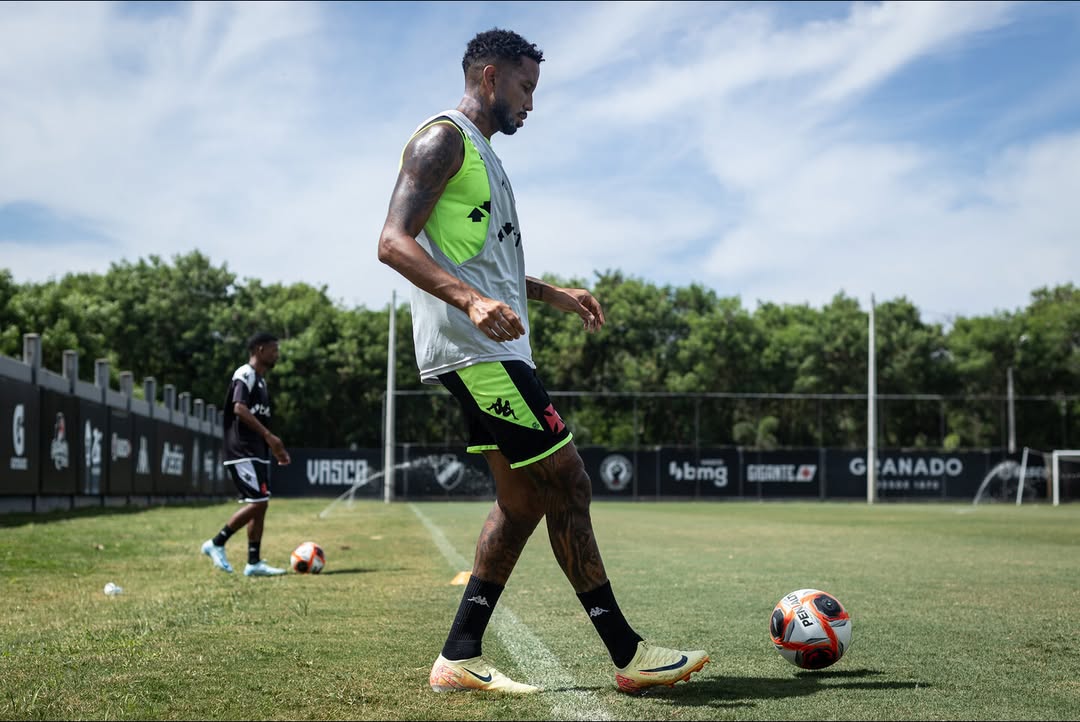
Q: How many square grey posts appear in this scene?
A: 10